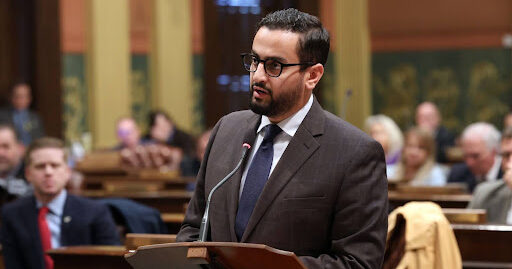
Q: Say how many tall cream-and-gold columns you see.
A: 3